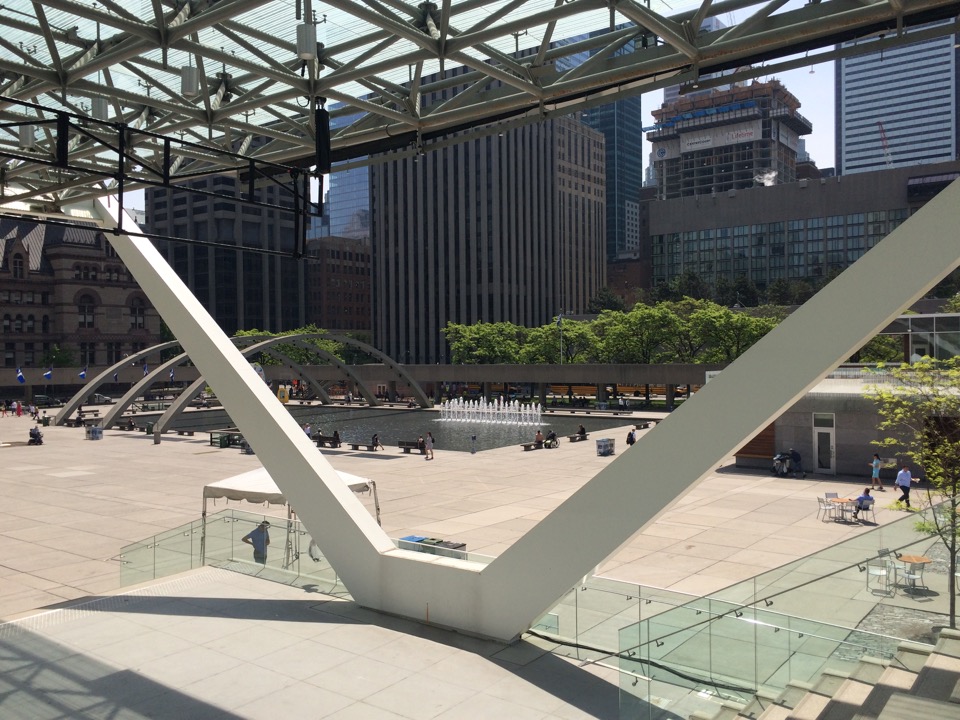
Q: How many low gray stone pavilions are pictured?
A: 1